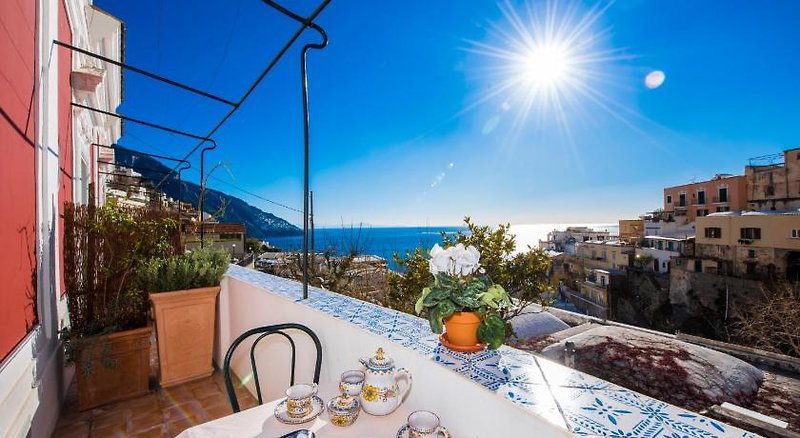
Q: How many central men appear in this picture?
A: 0